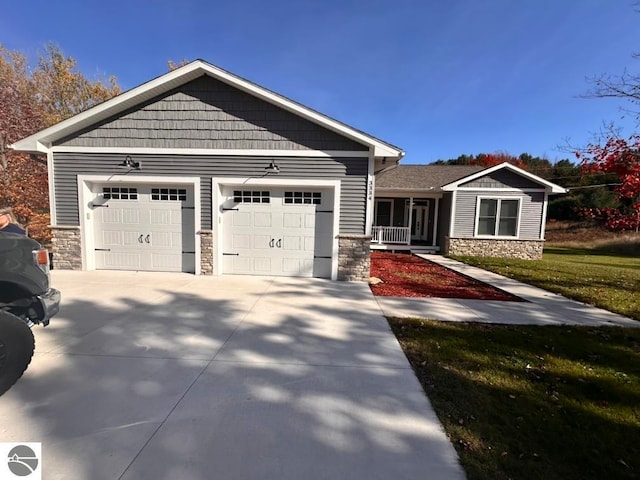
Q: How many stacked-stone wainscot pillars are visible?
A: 3